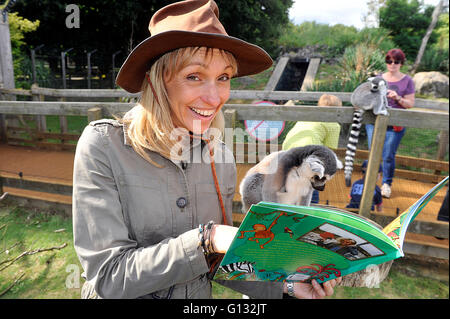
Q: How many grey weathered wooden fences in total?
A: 2